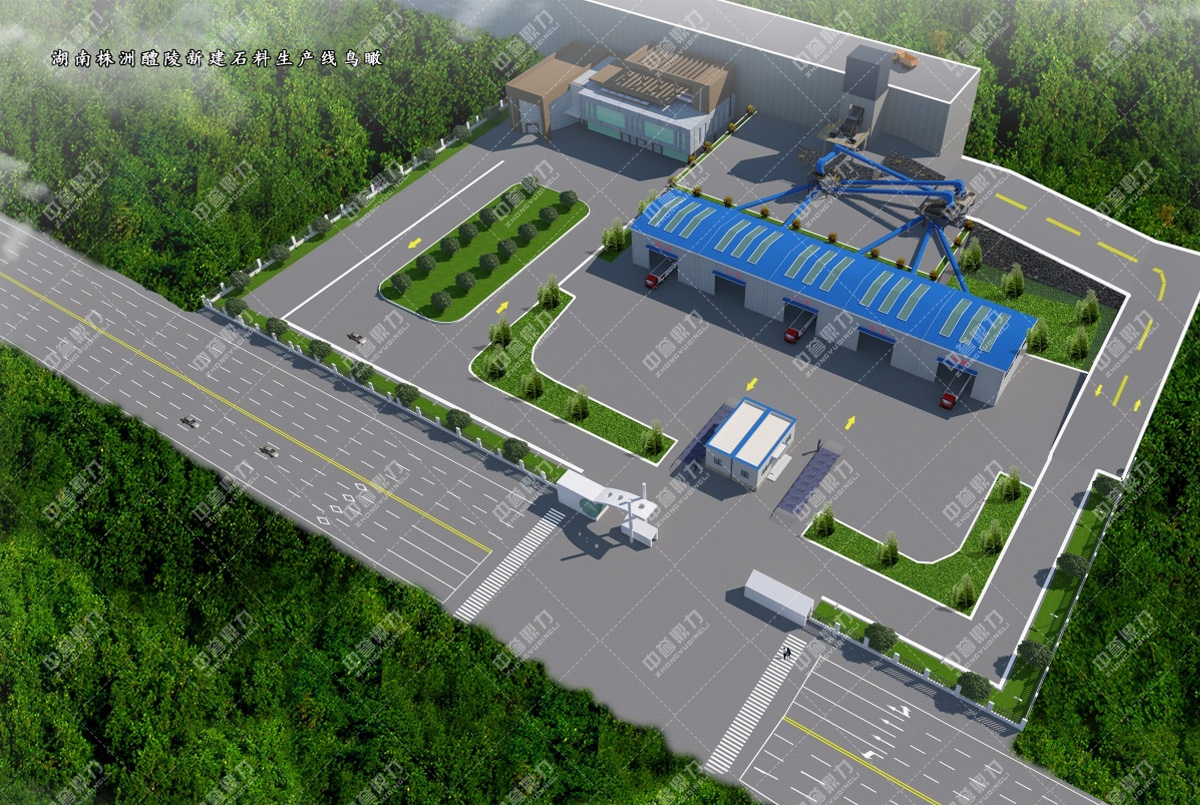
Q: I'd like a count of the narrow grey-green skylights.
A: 15